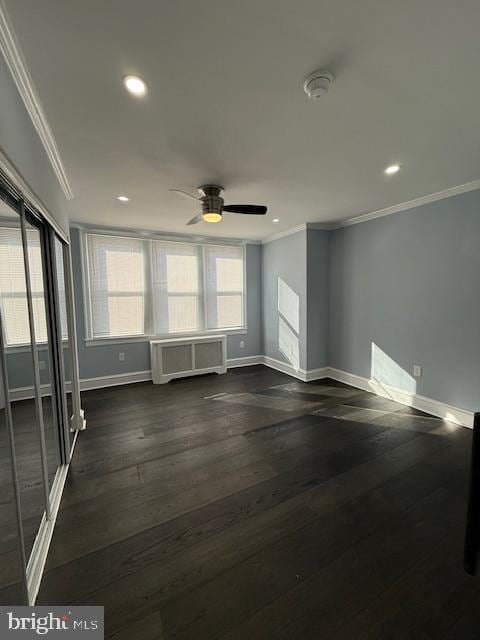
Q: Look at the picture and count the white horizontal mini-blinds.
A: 3